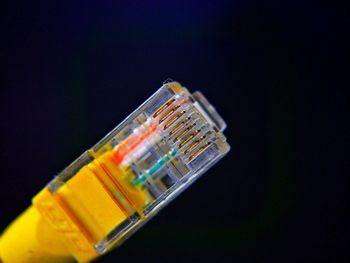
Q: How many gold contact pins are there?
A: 8